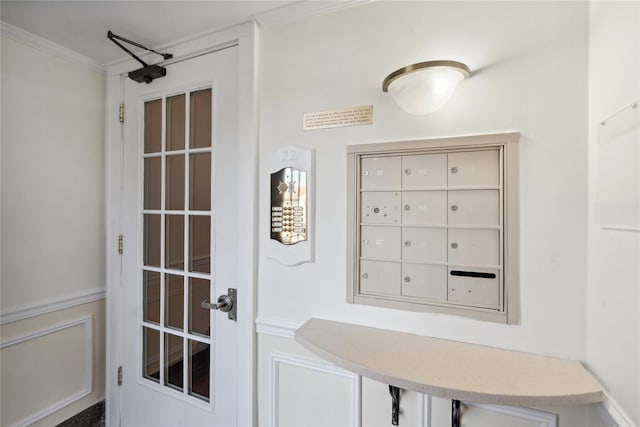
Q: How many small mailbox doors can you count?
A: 12